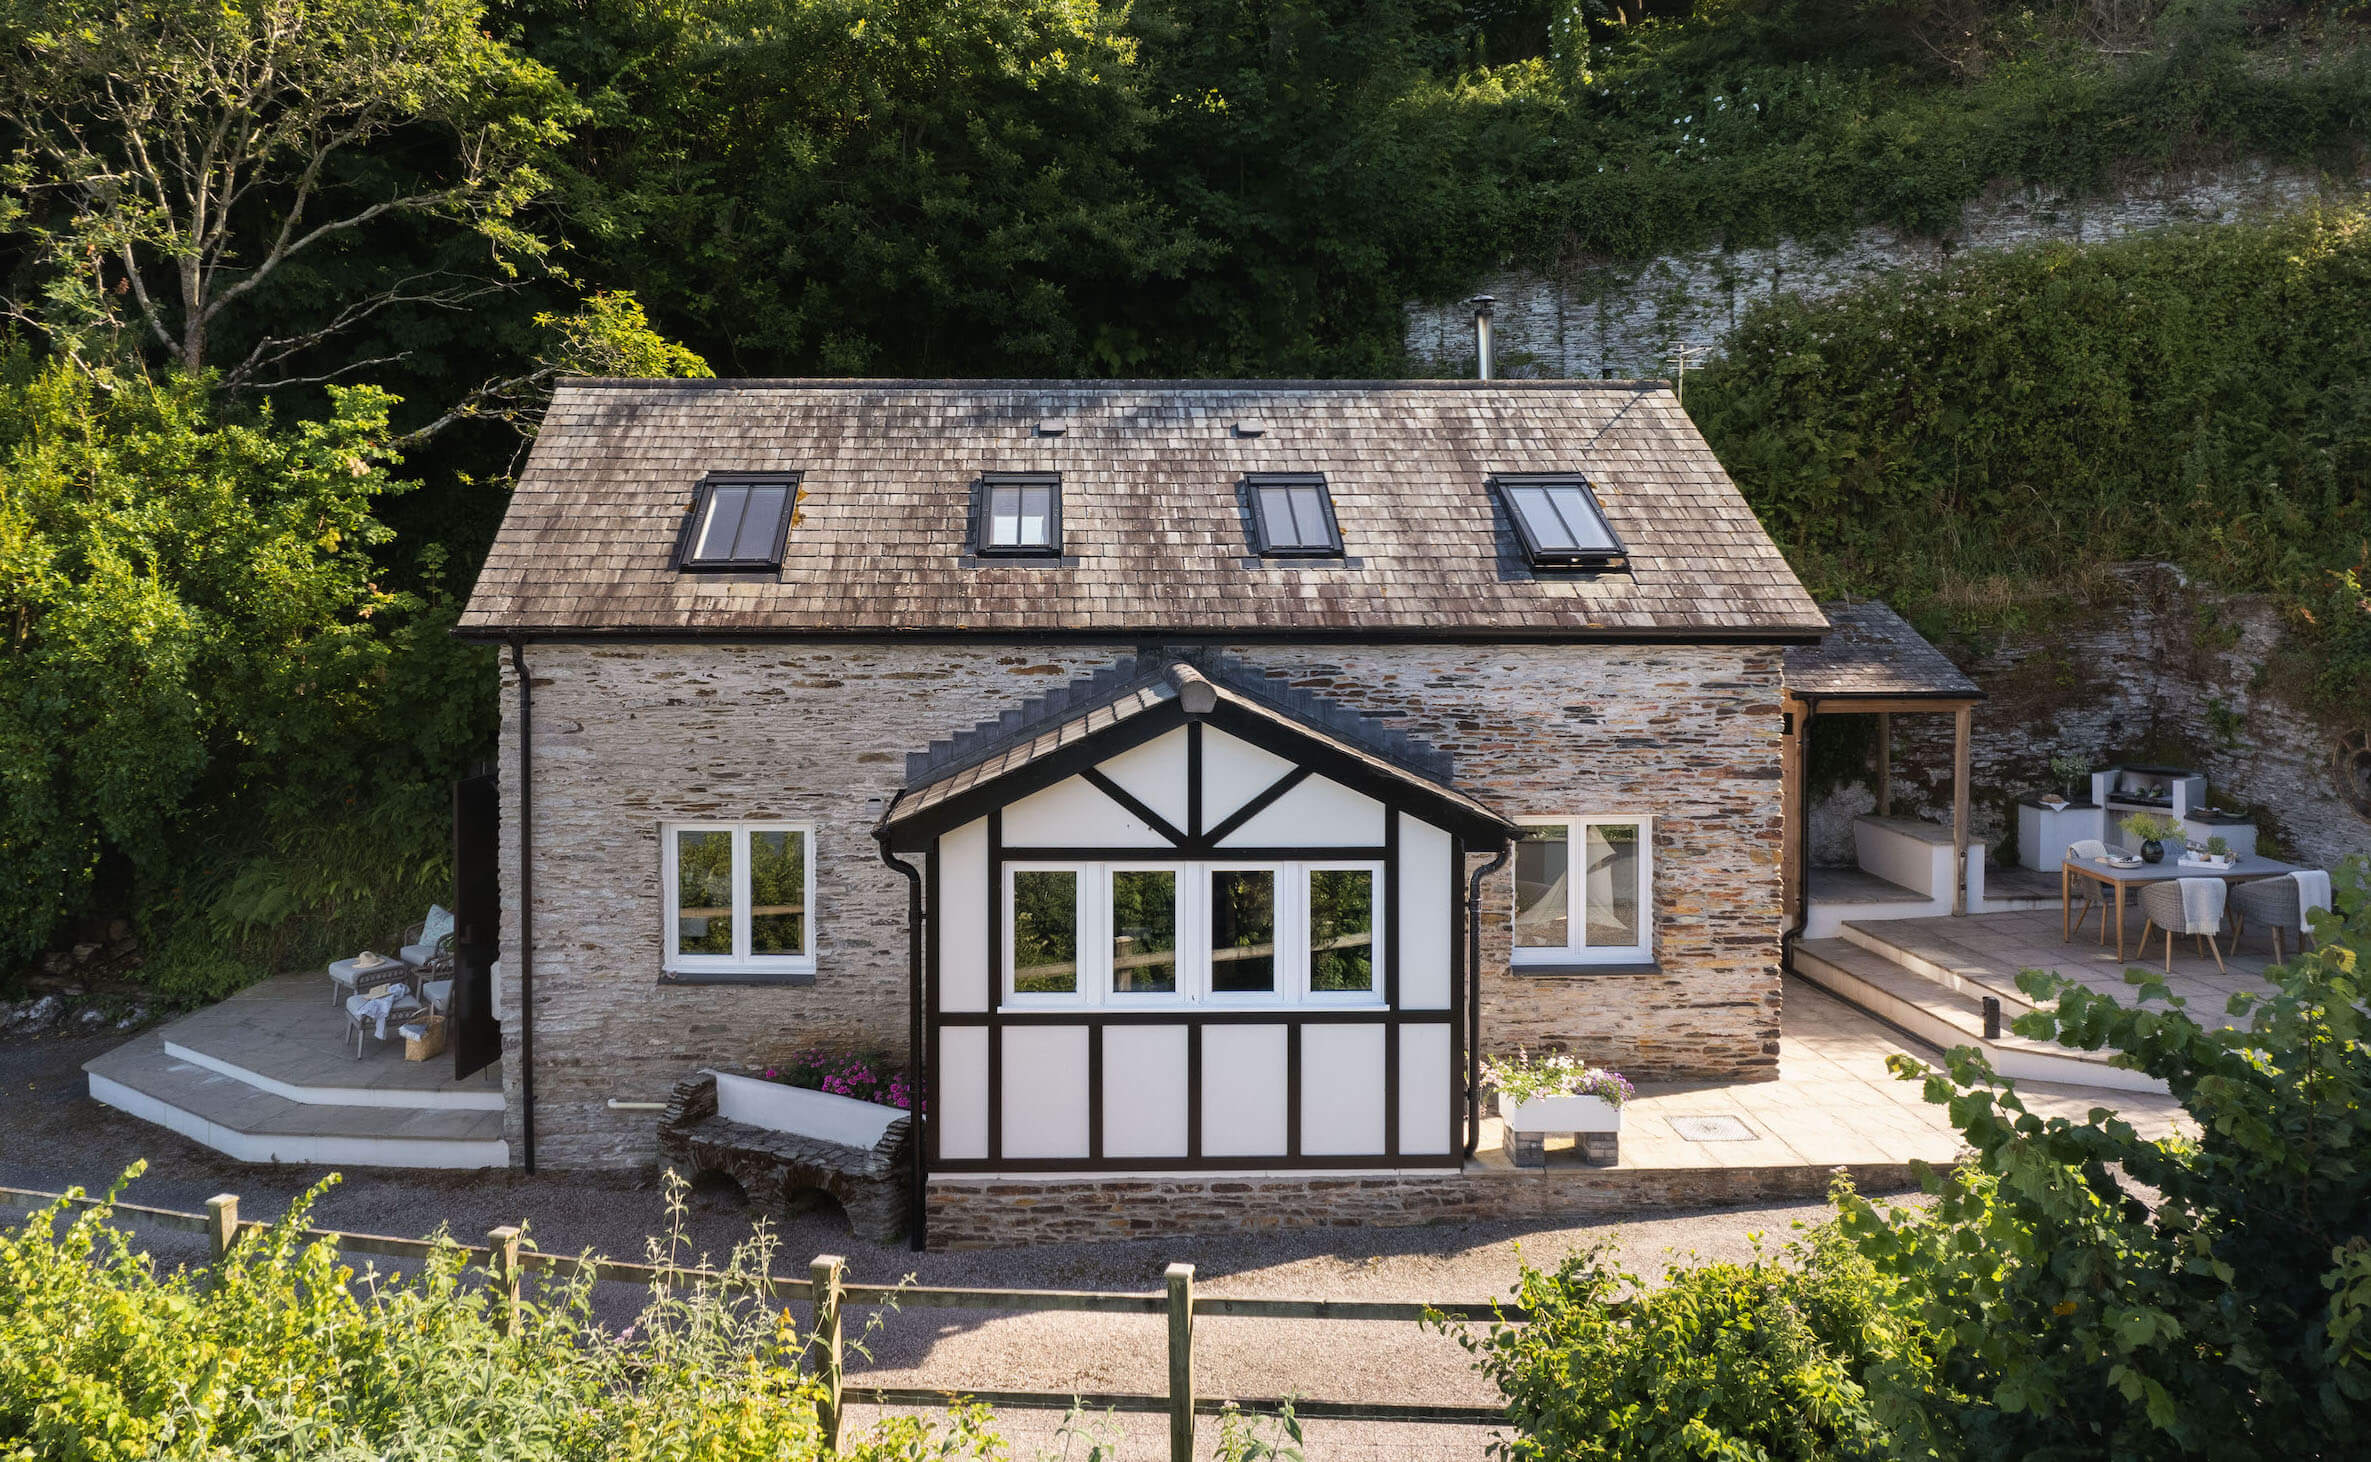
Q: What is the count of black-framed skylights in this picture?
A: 4